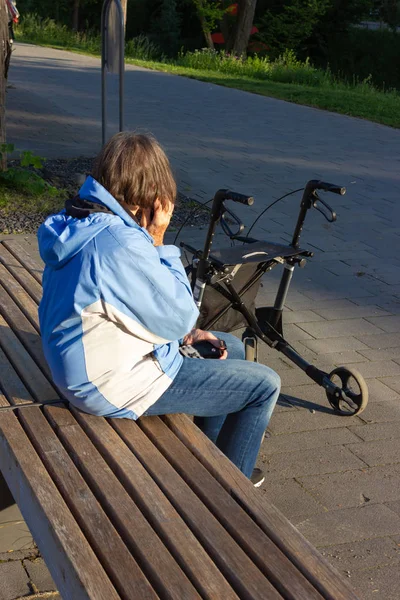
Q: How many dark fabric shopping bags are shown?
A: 1